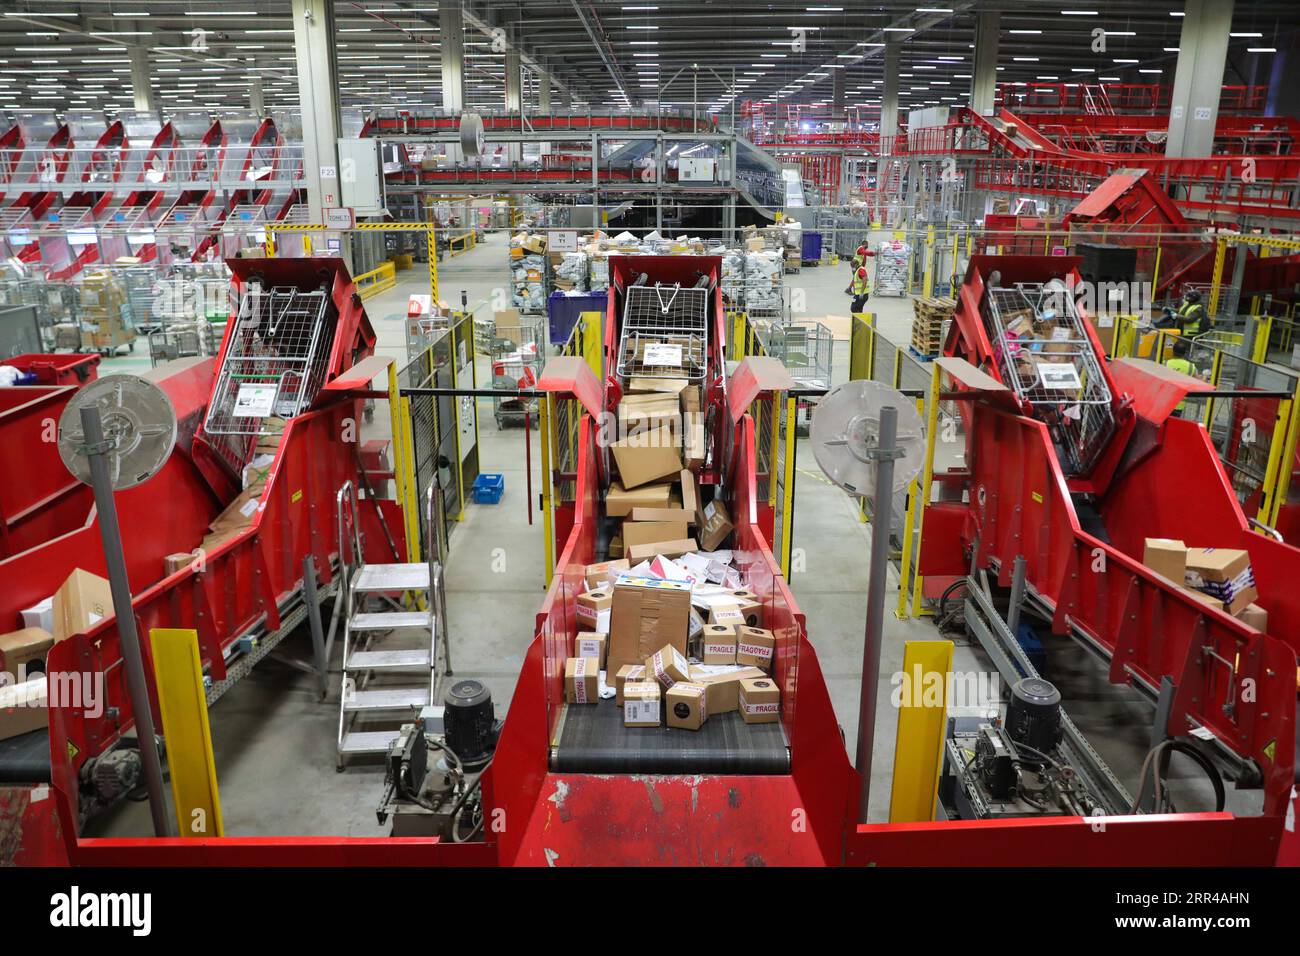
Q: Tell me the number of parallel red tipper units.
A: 3